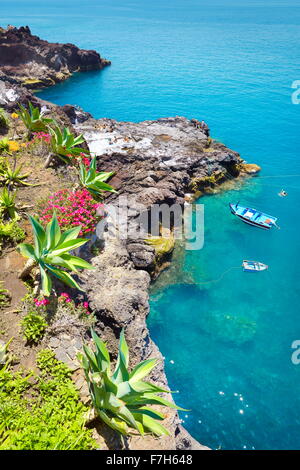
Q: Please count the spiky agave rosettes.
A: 5